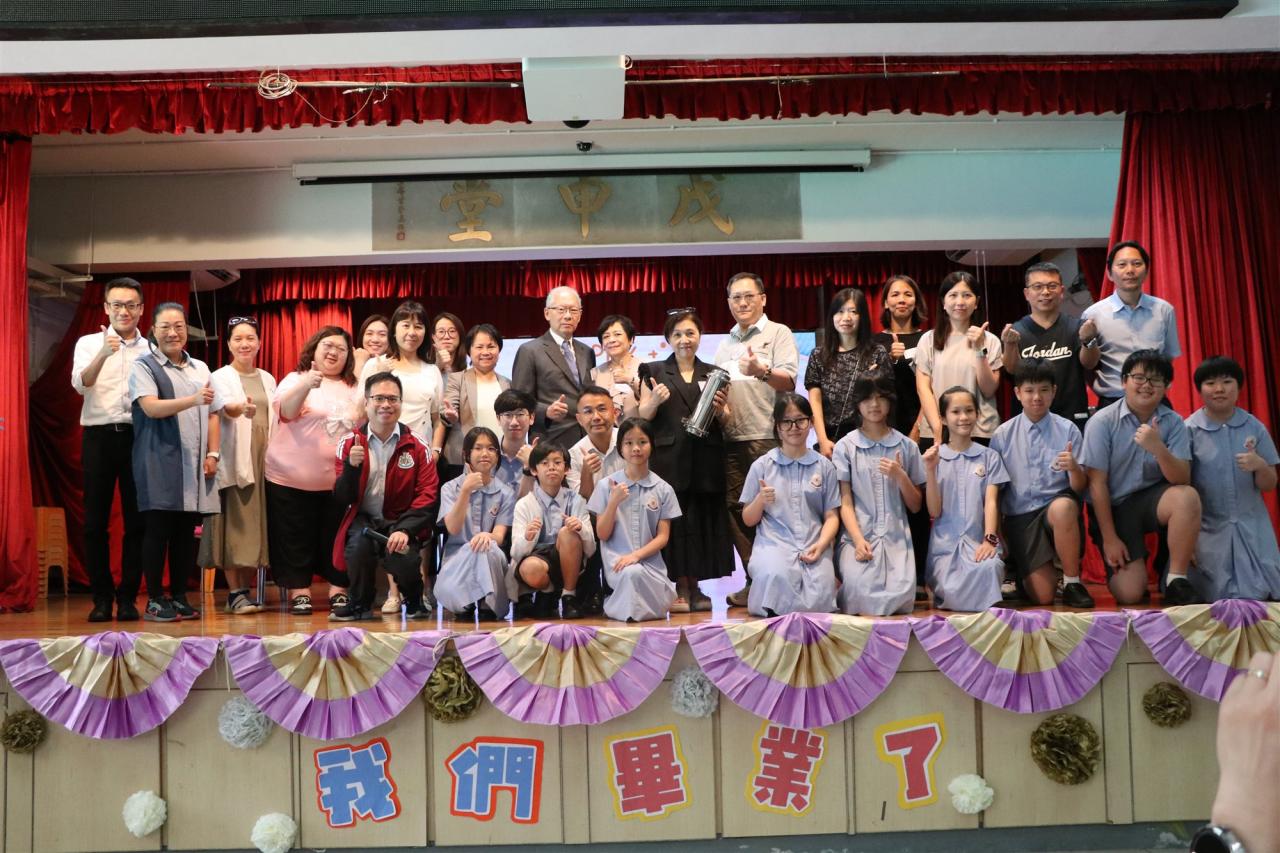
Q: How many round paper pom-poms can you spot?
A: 9